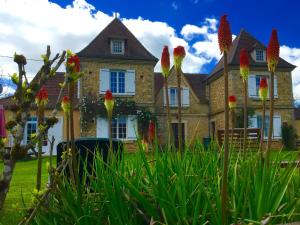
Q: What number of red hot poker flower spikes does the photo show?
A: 12